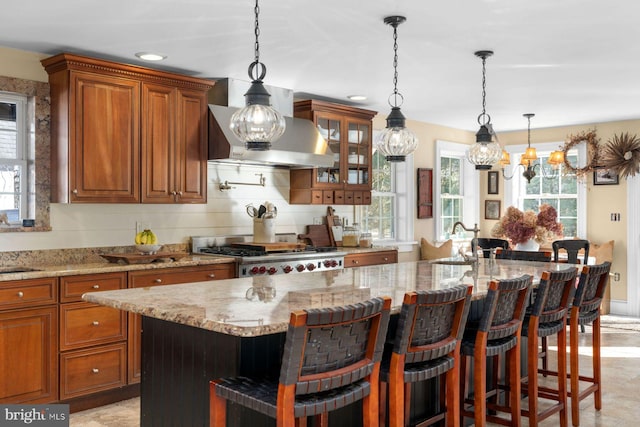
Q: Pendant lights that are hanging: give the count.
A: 3